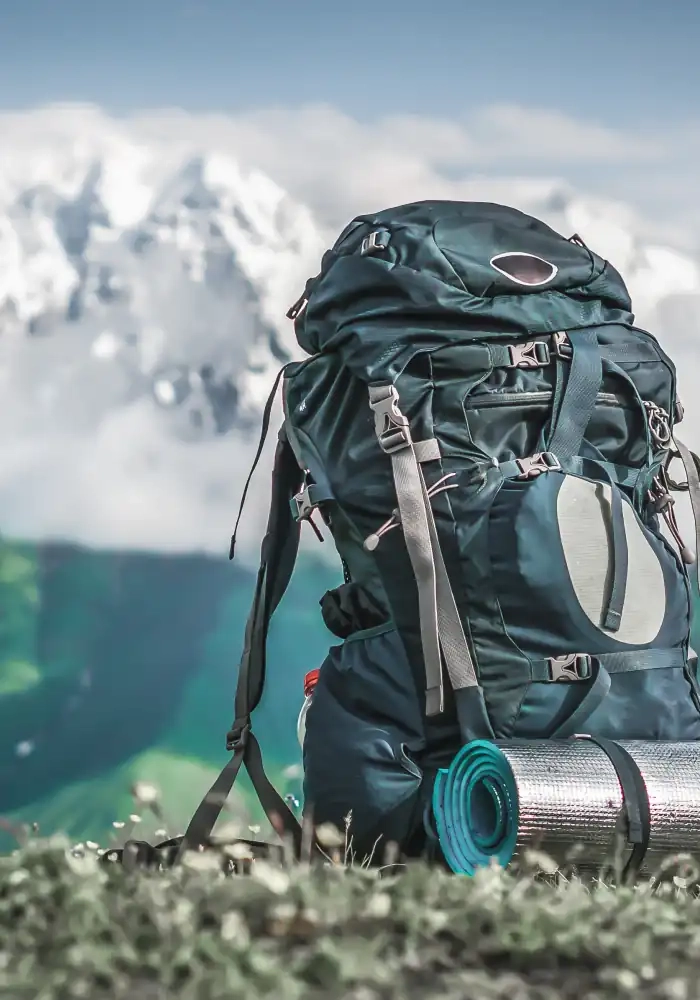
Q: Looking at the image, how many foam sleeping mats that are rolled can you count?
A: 1